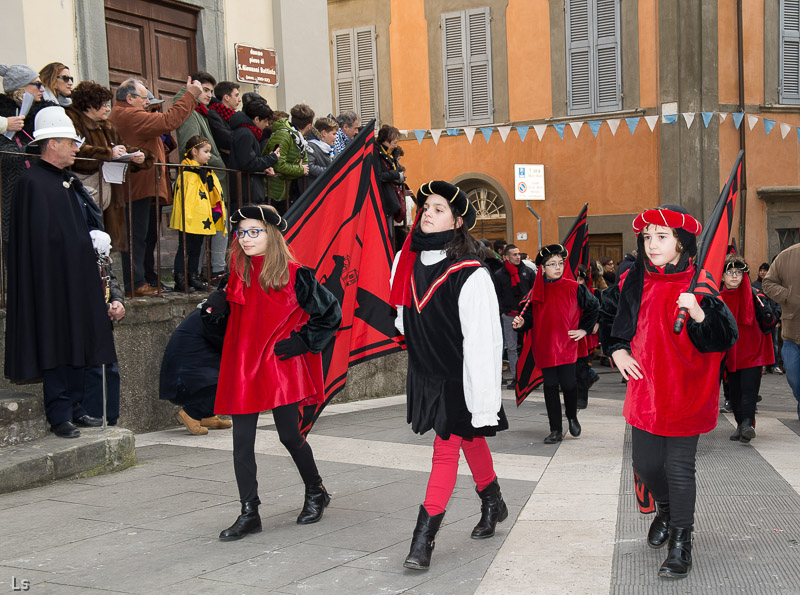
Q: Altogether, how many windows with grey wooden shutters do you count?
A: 4